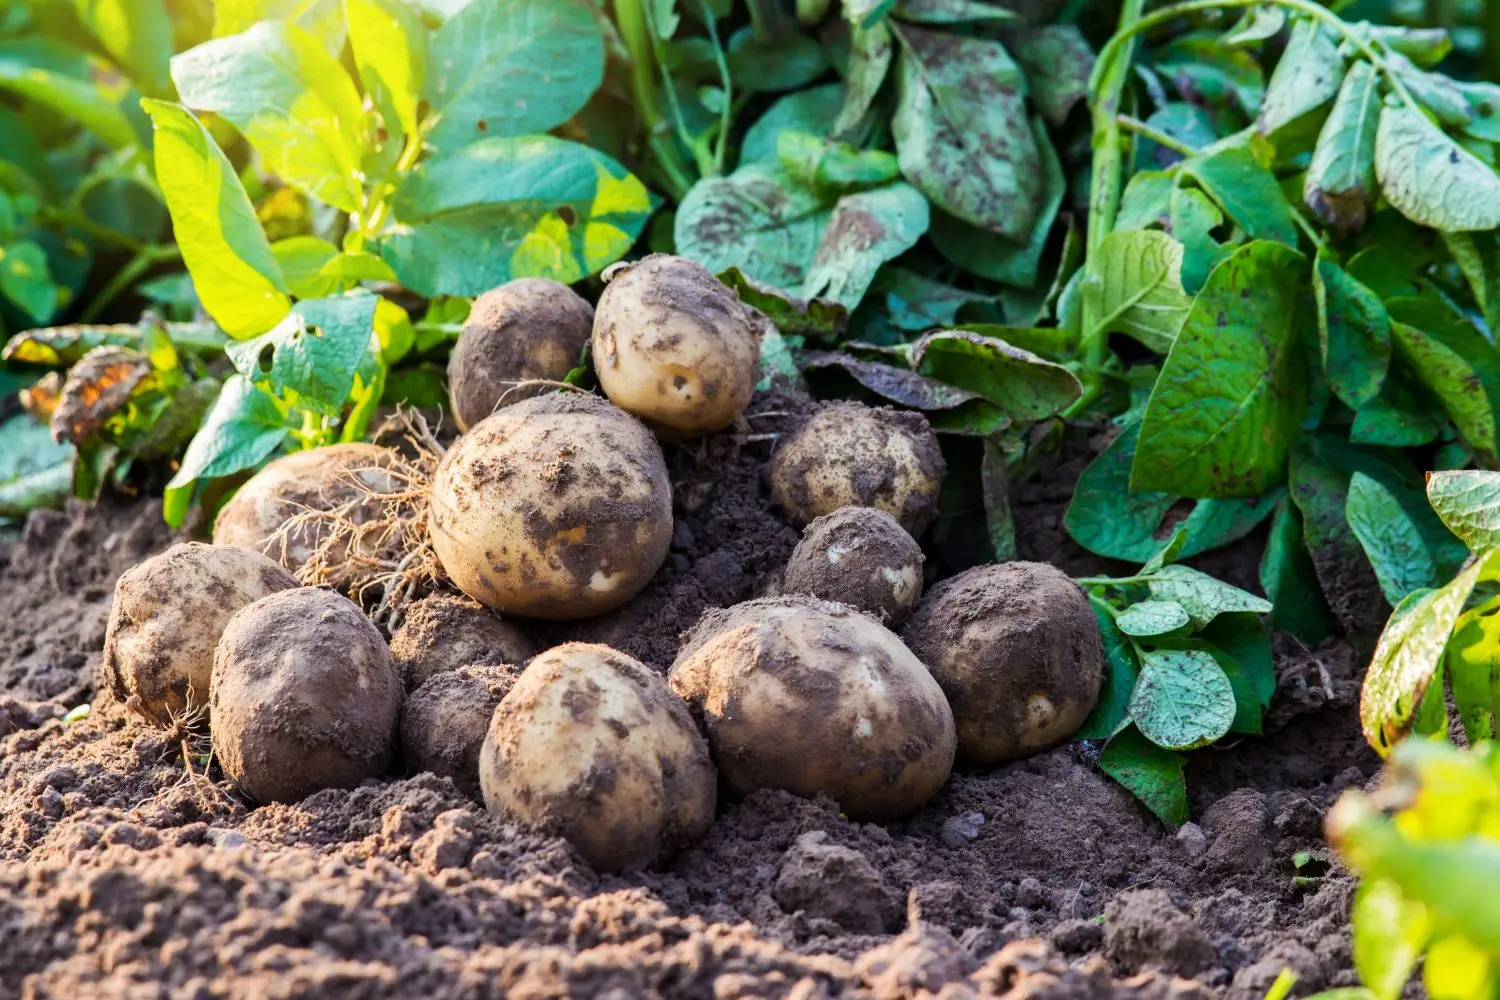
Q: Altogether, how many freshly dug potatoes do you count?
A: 13